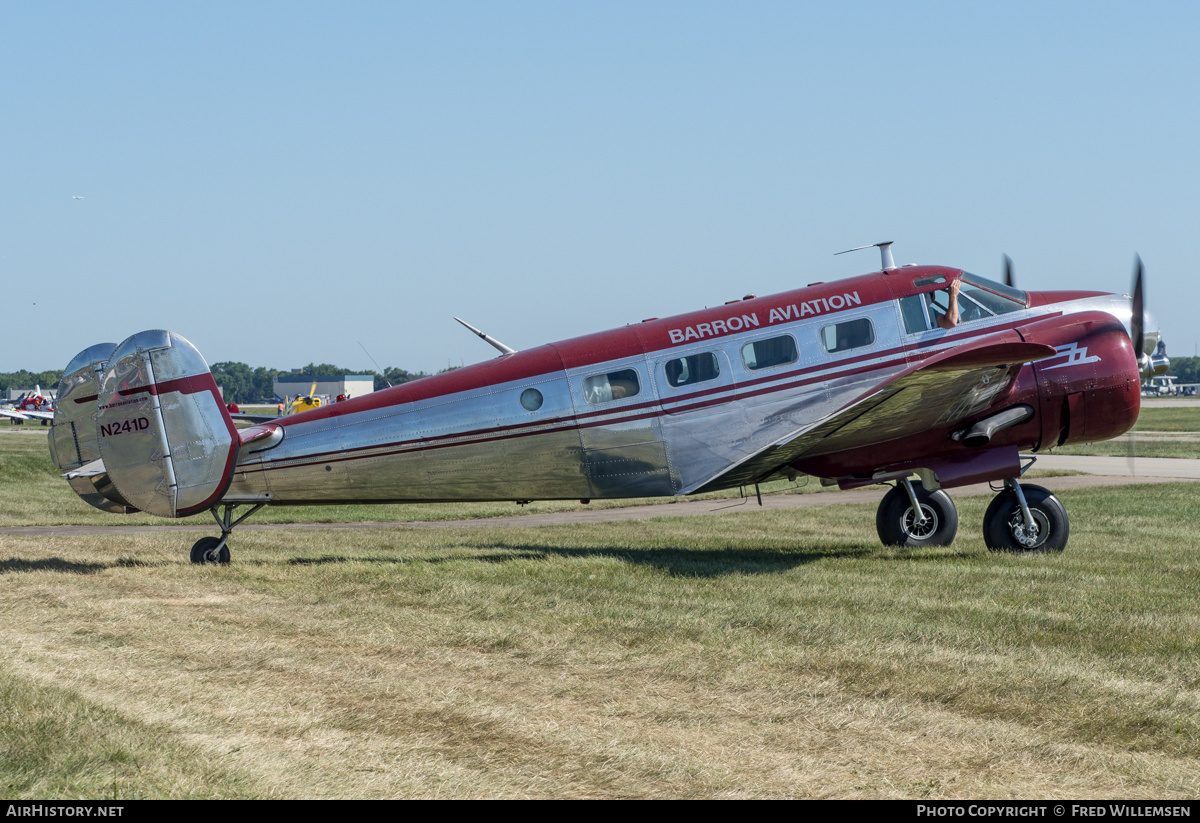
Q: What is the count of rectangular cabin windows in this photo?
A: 4